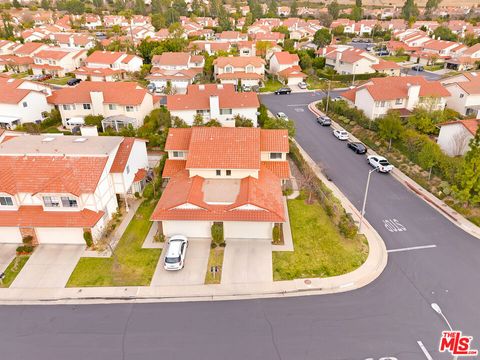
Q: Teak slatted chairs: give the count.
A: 0